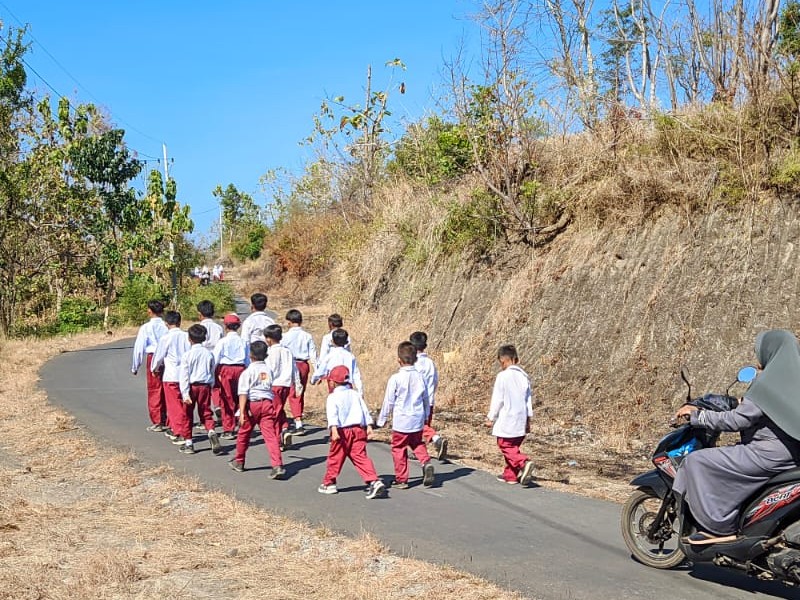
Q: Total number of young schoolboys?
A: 15